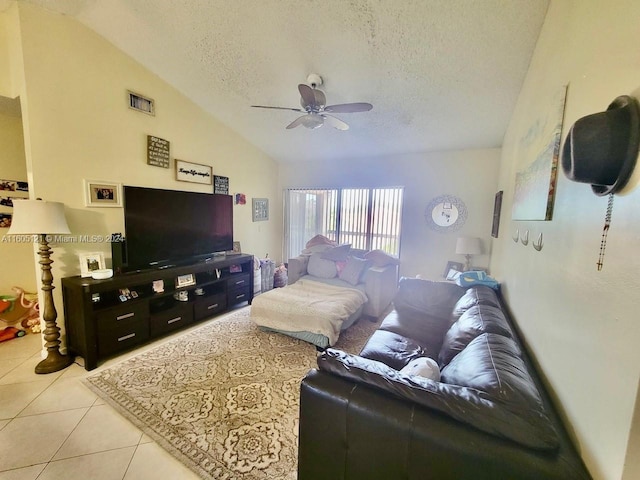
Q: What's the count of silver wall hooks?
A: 3